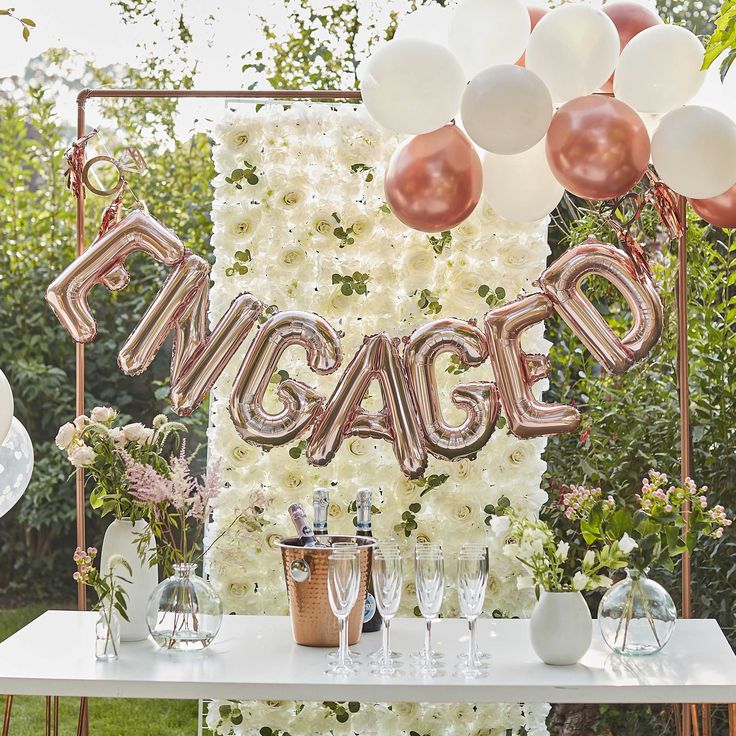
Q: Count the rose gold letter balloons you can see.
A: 7